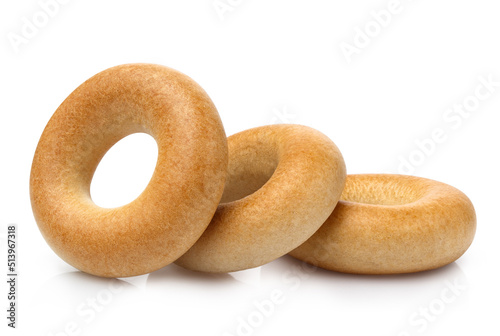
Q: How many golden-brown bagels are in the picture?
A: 3